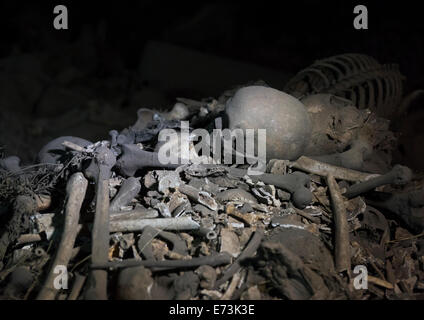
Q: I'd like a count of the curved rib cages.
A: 1